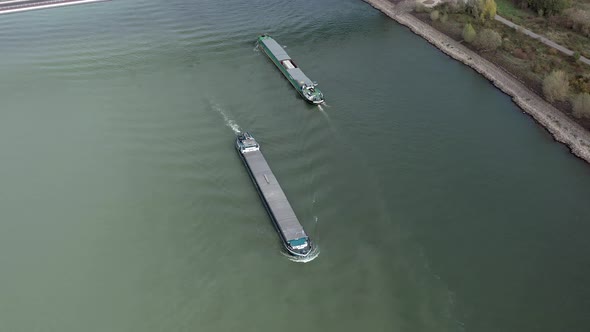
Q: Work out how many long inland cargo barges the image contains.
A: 2